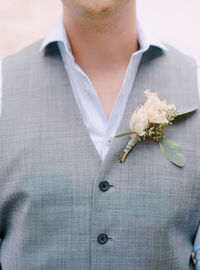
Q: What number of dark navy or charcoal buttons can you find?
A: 2